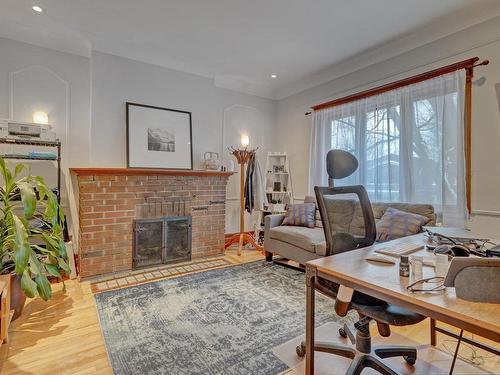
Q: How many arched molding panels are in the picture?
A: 2